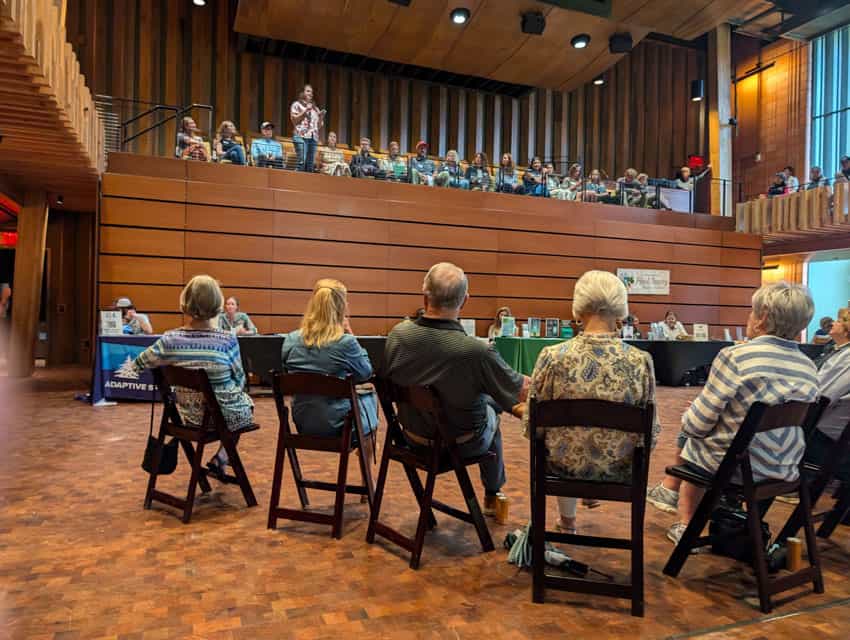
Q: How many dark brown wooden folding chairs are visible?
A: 6